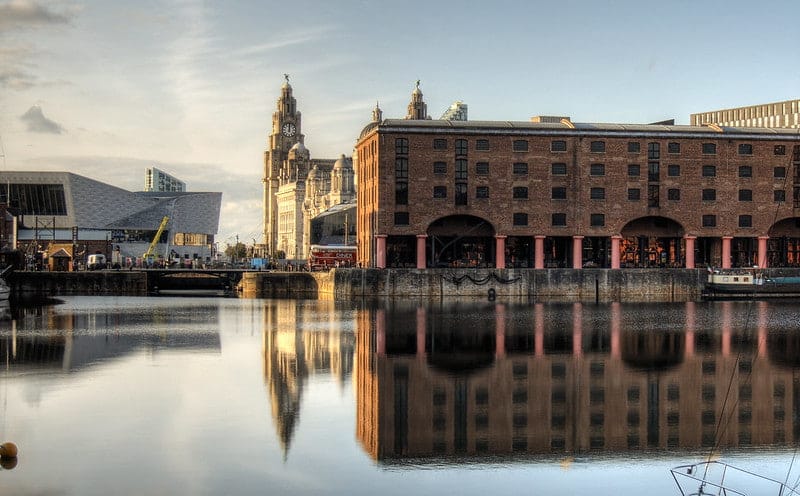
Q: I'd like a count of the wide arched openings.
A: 3